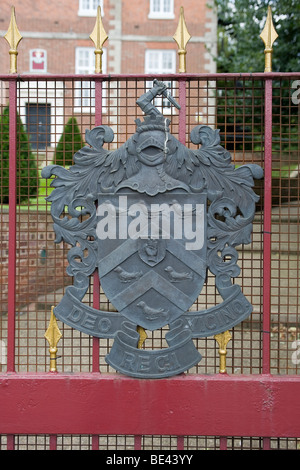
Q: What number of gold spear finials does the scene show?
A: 7